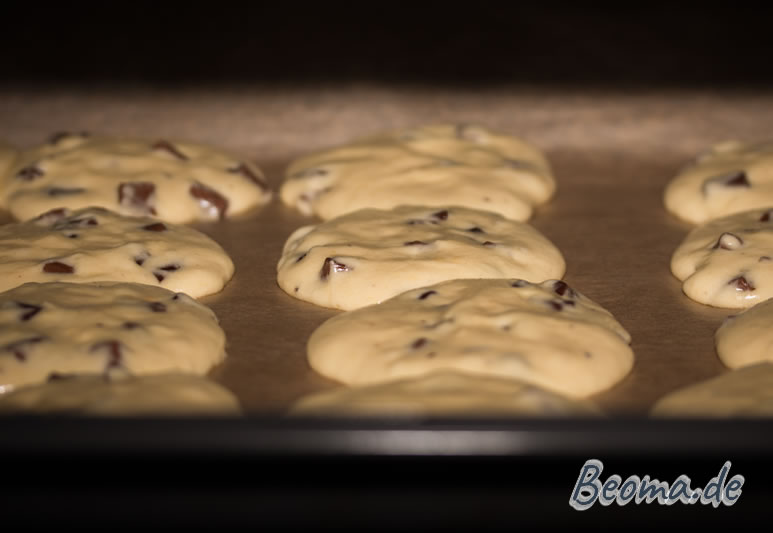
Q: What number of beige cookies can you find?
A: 12